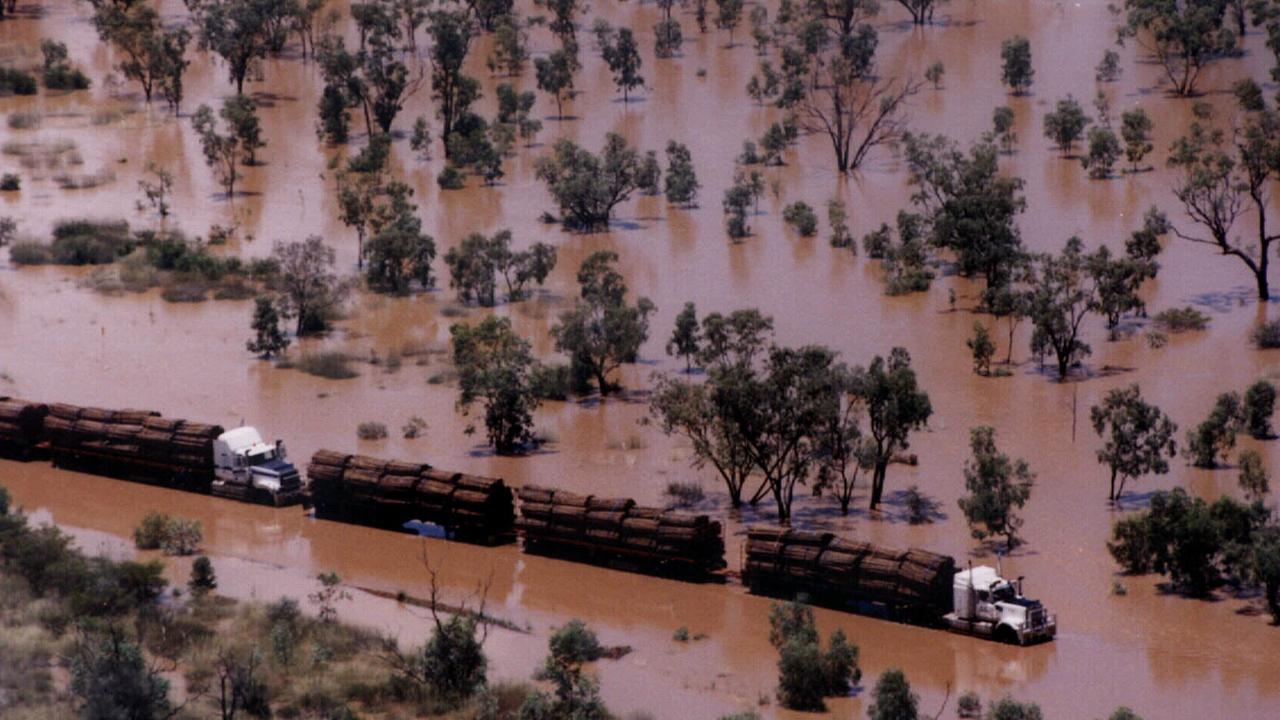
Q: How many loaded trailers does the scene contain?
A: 5